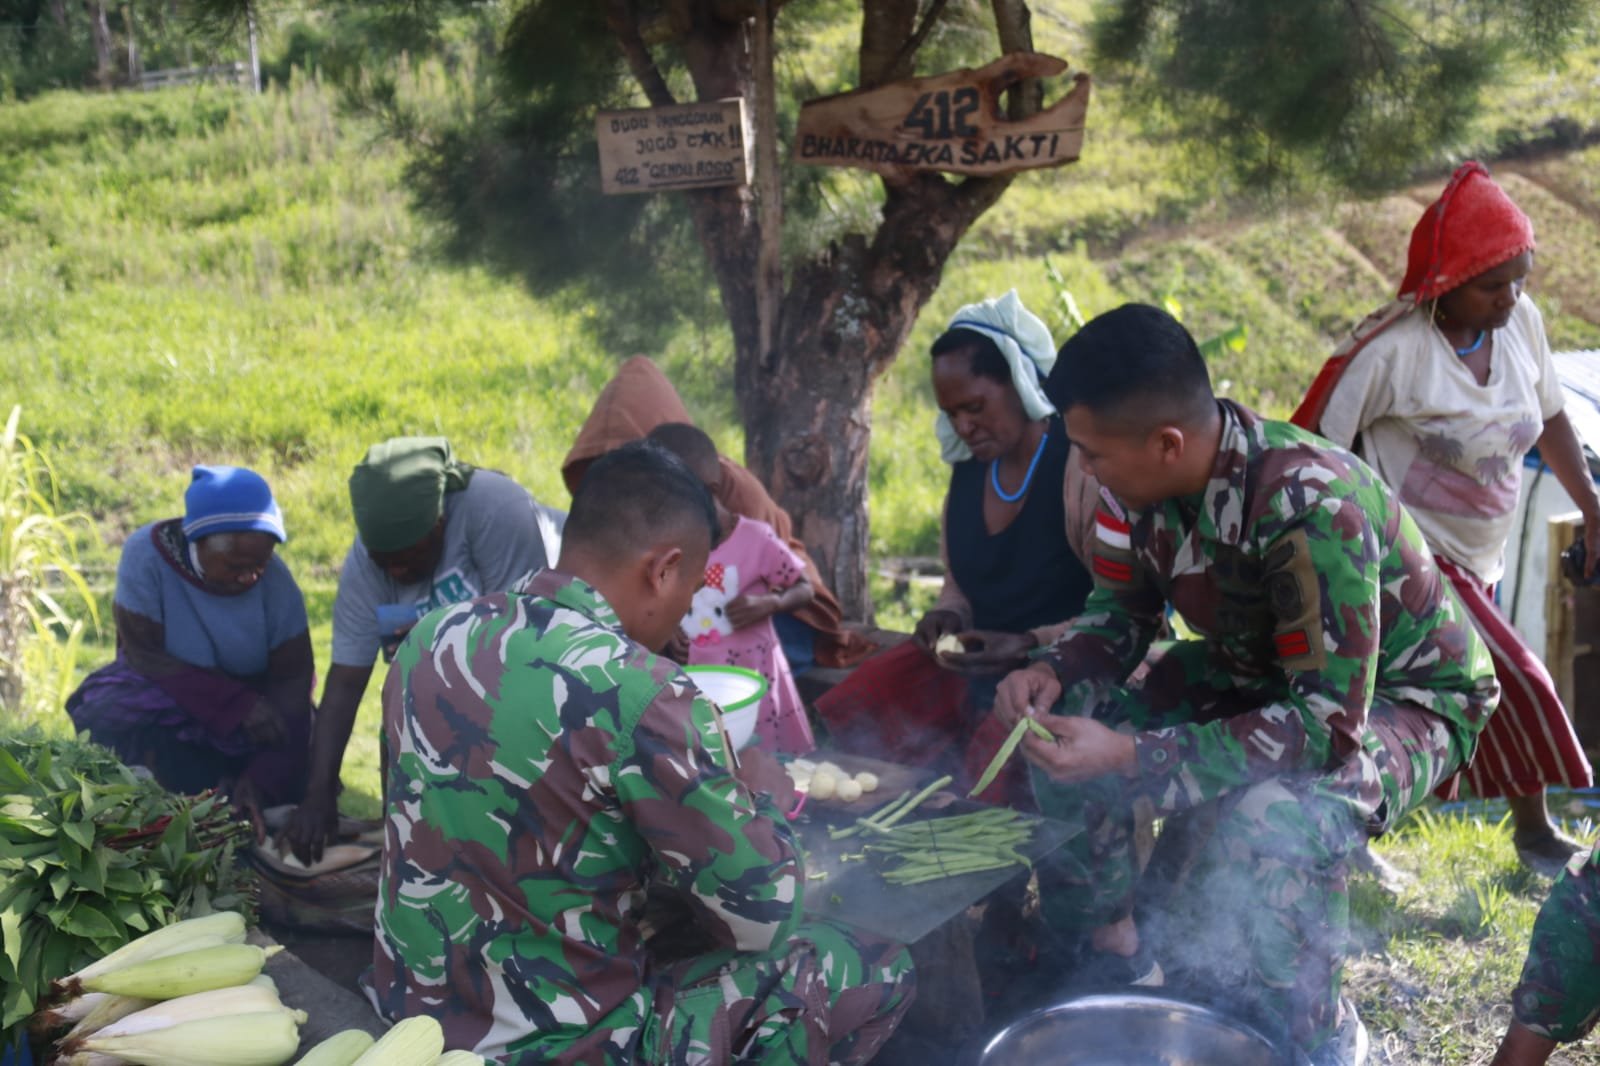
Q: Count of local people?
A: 6